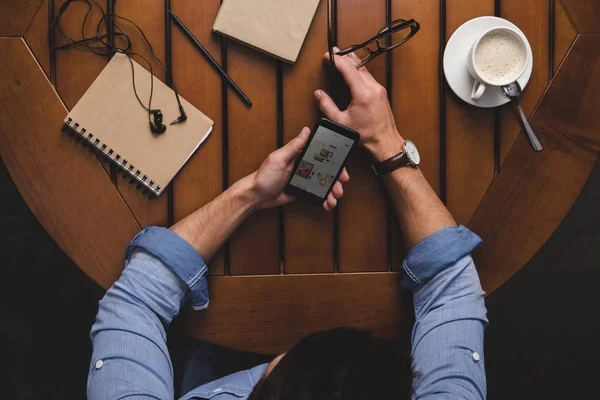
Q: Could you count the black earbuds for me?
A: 2